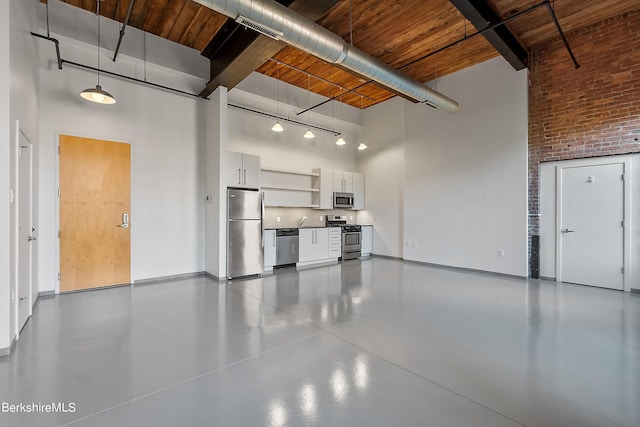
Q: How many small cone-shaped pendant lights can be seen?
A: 4